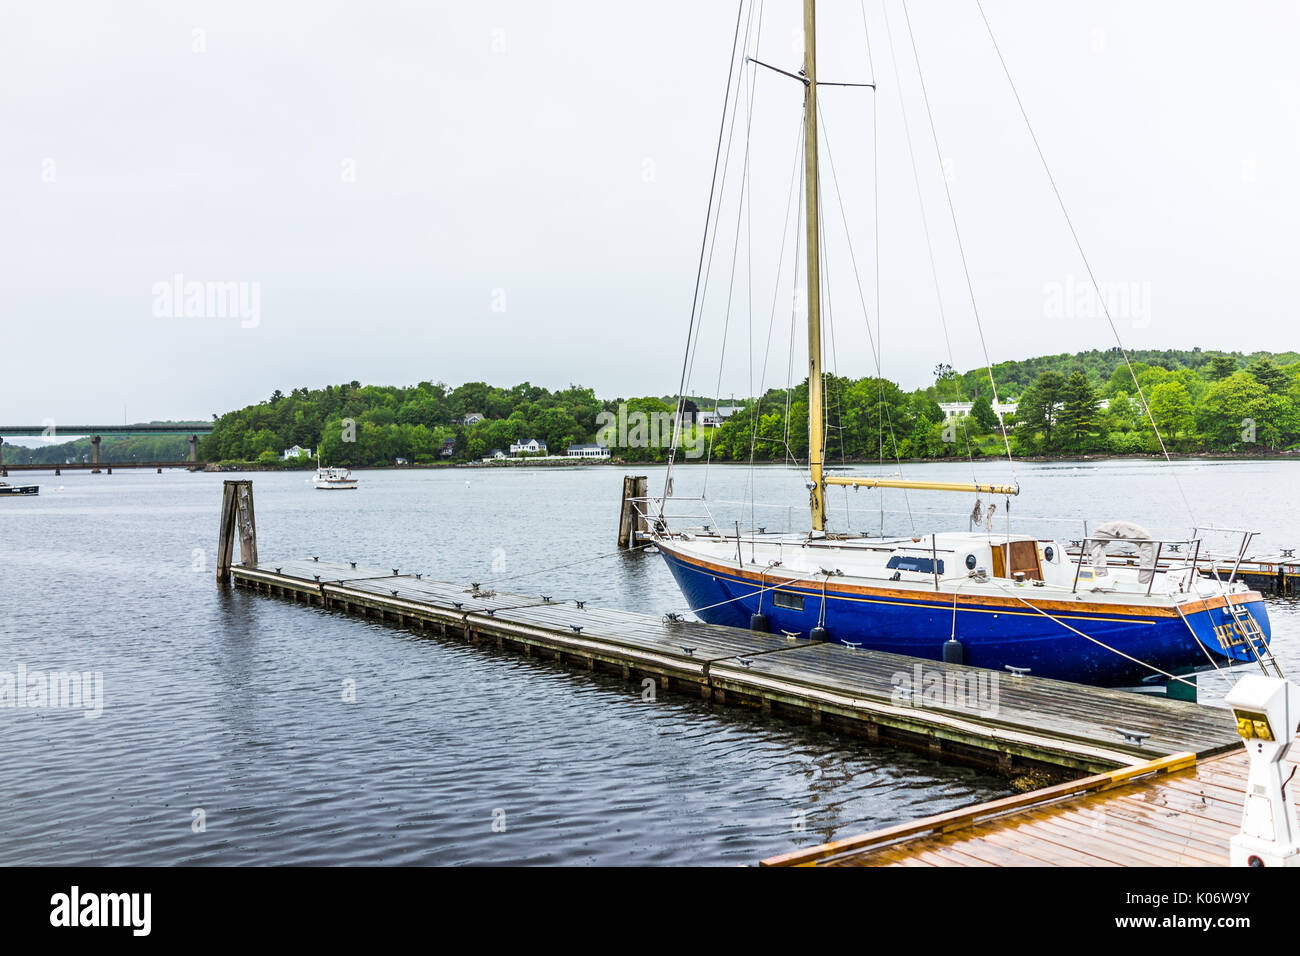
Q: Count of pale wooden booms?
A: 1